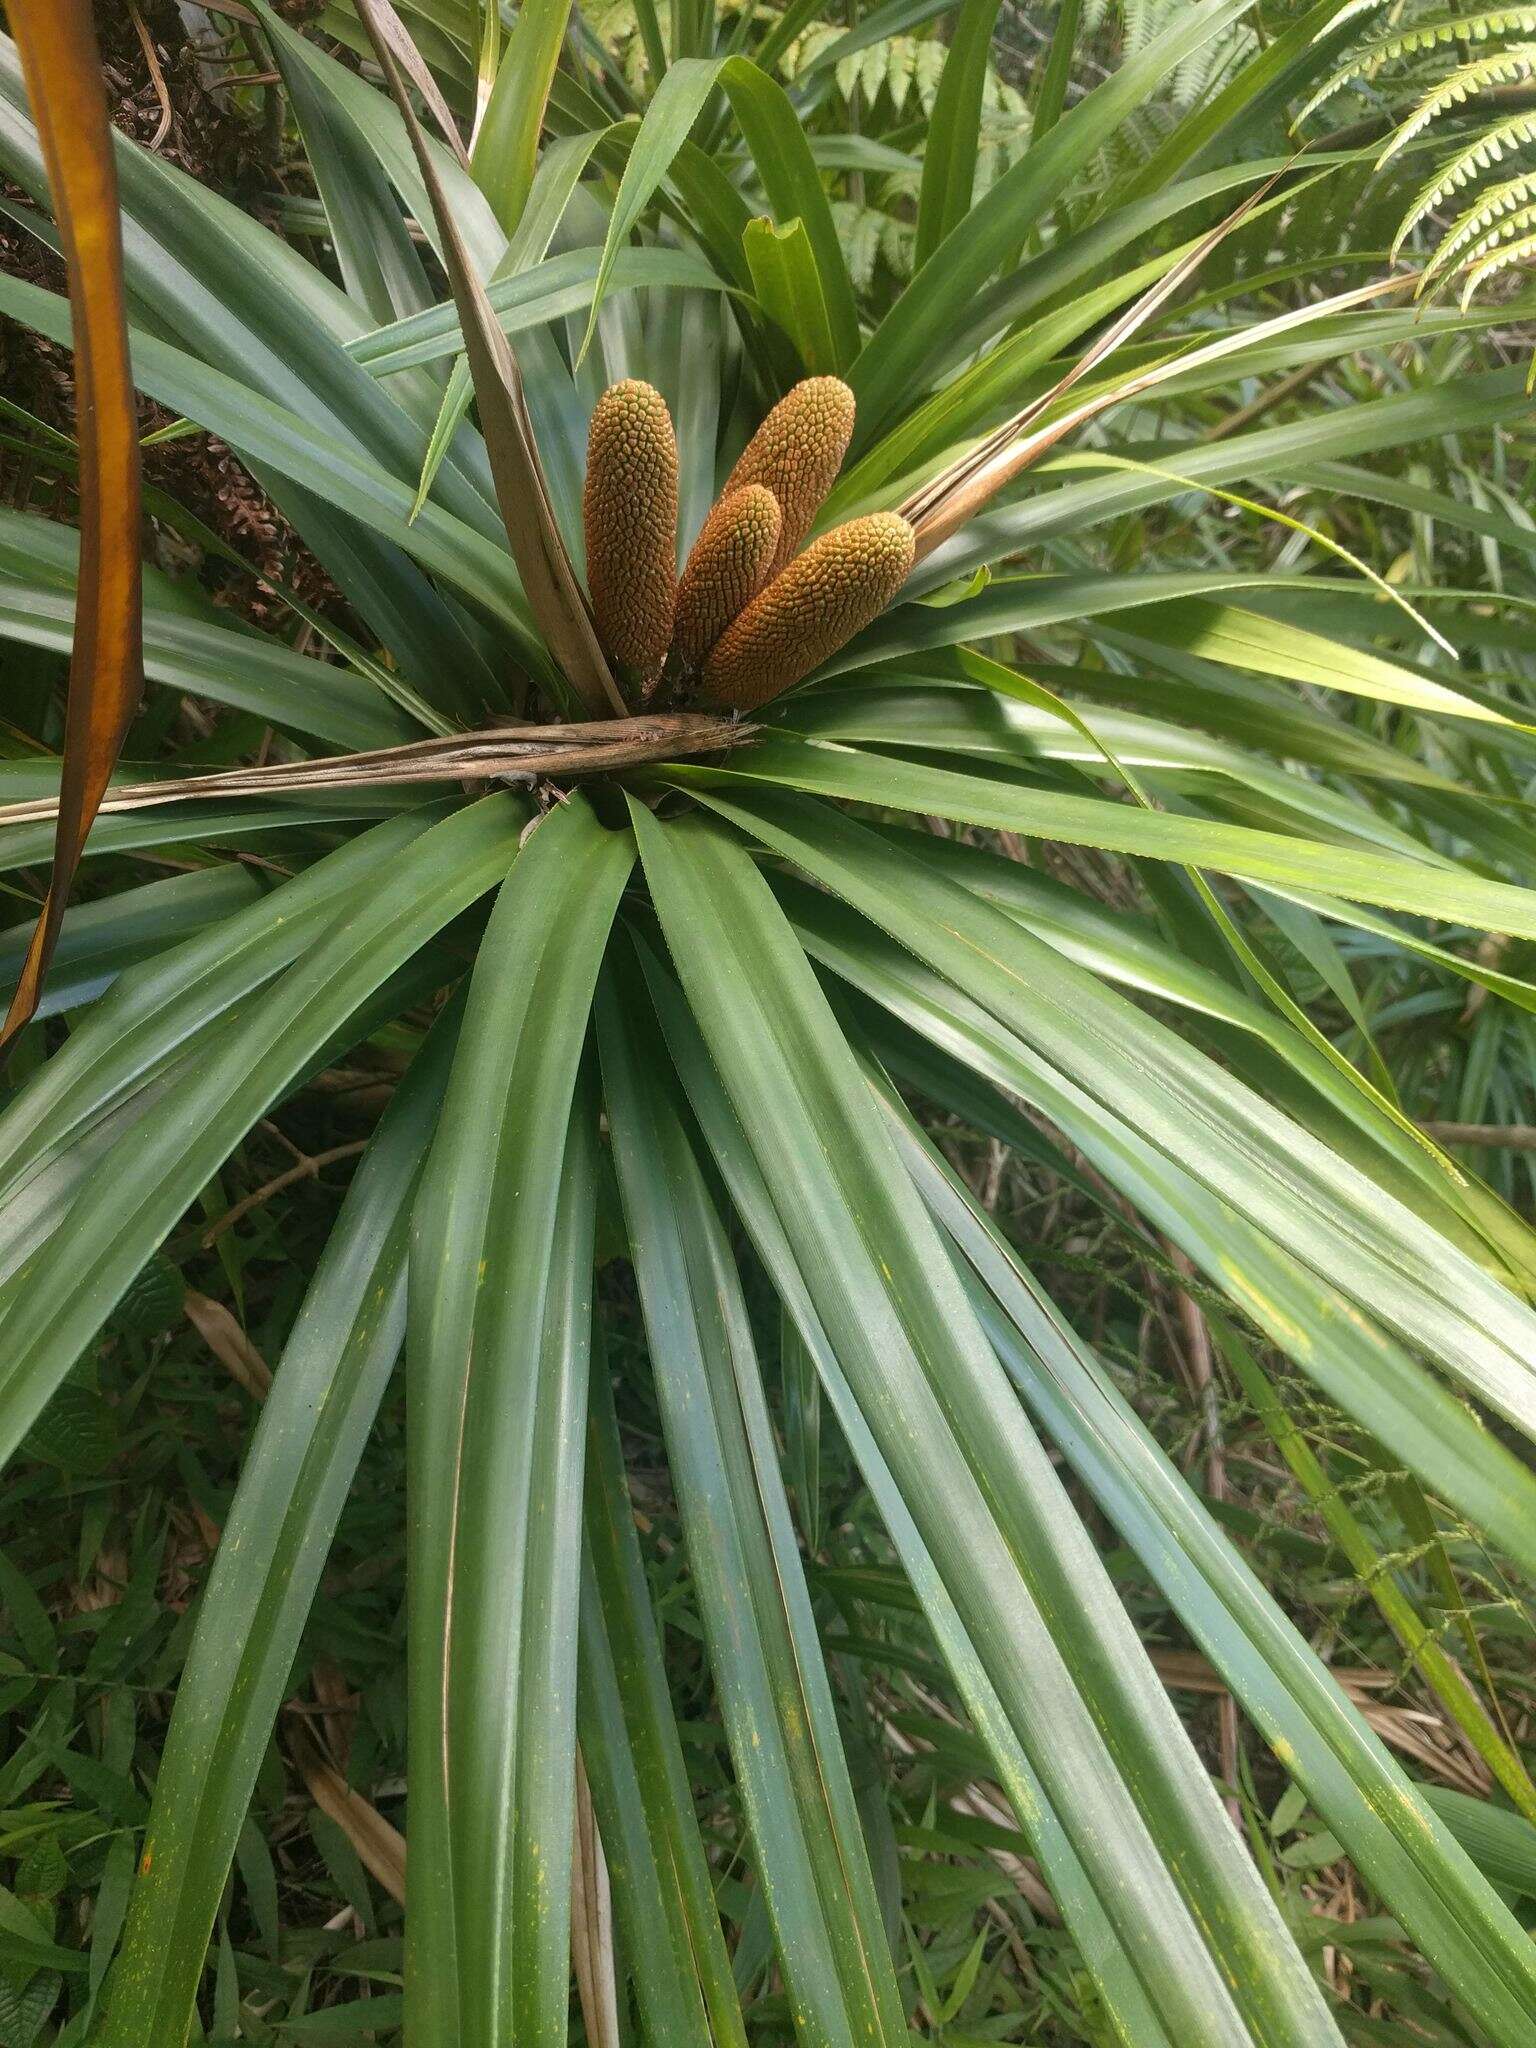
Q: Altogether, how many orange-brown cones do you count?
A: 4